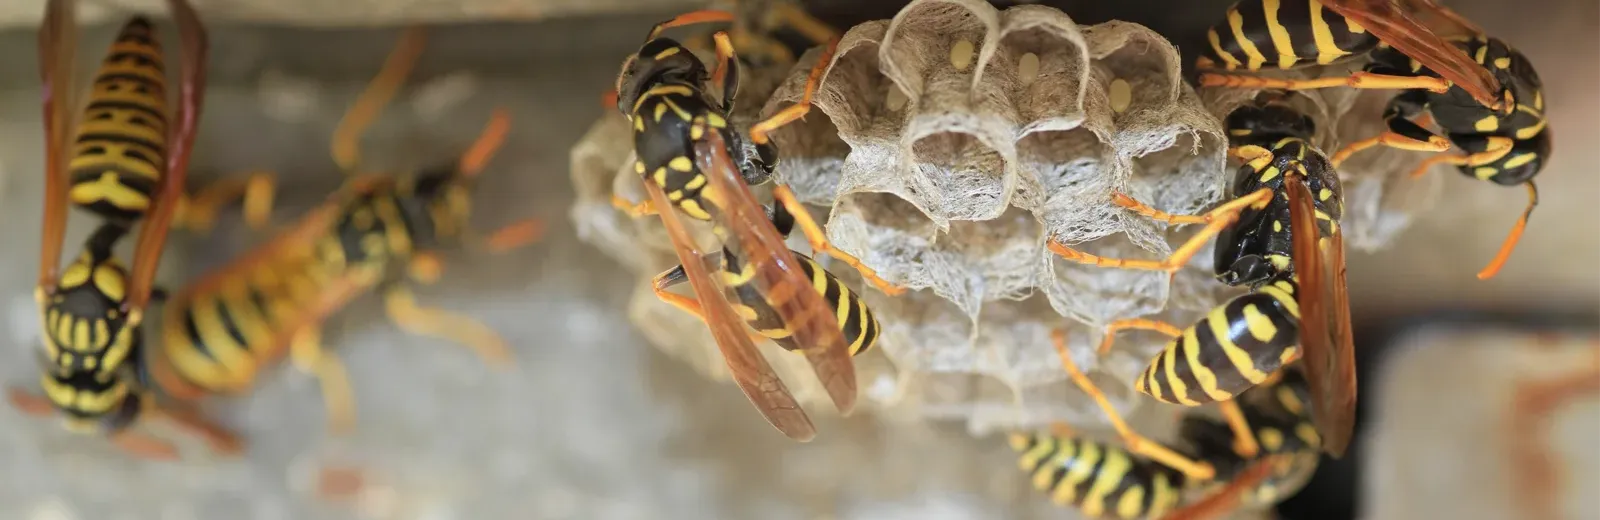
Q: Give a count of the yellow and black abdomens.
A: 6